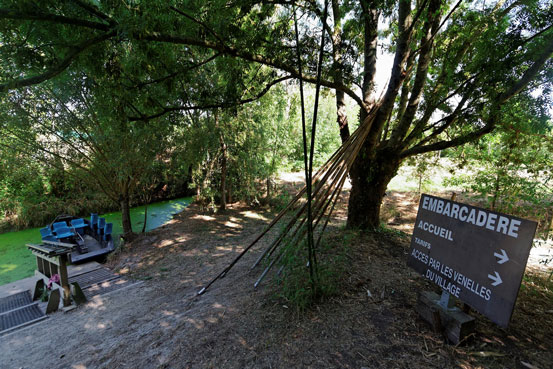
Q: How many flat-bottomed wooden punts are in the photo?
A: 1